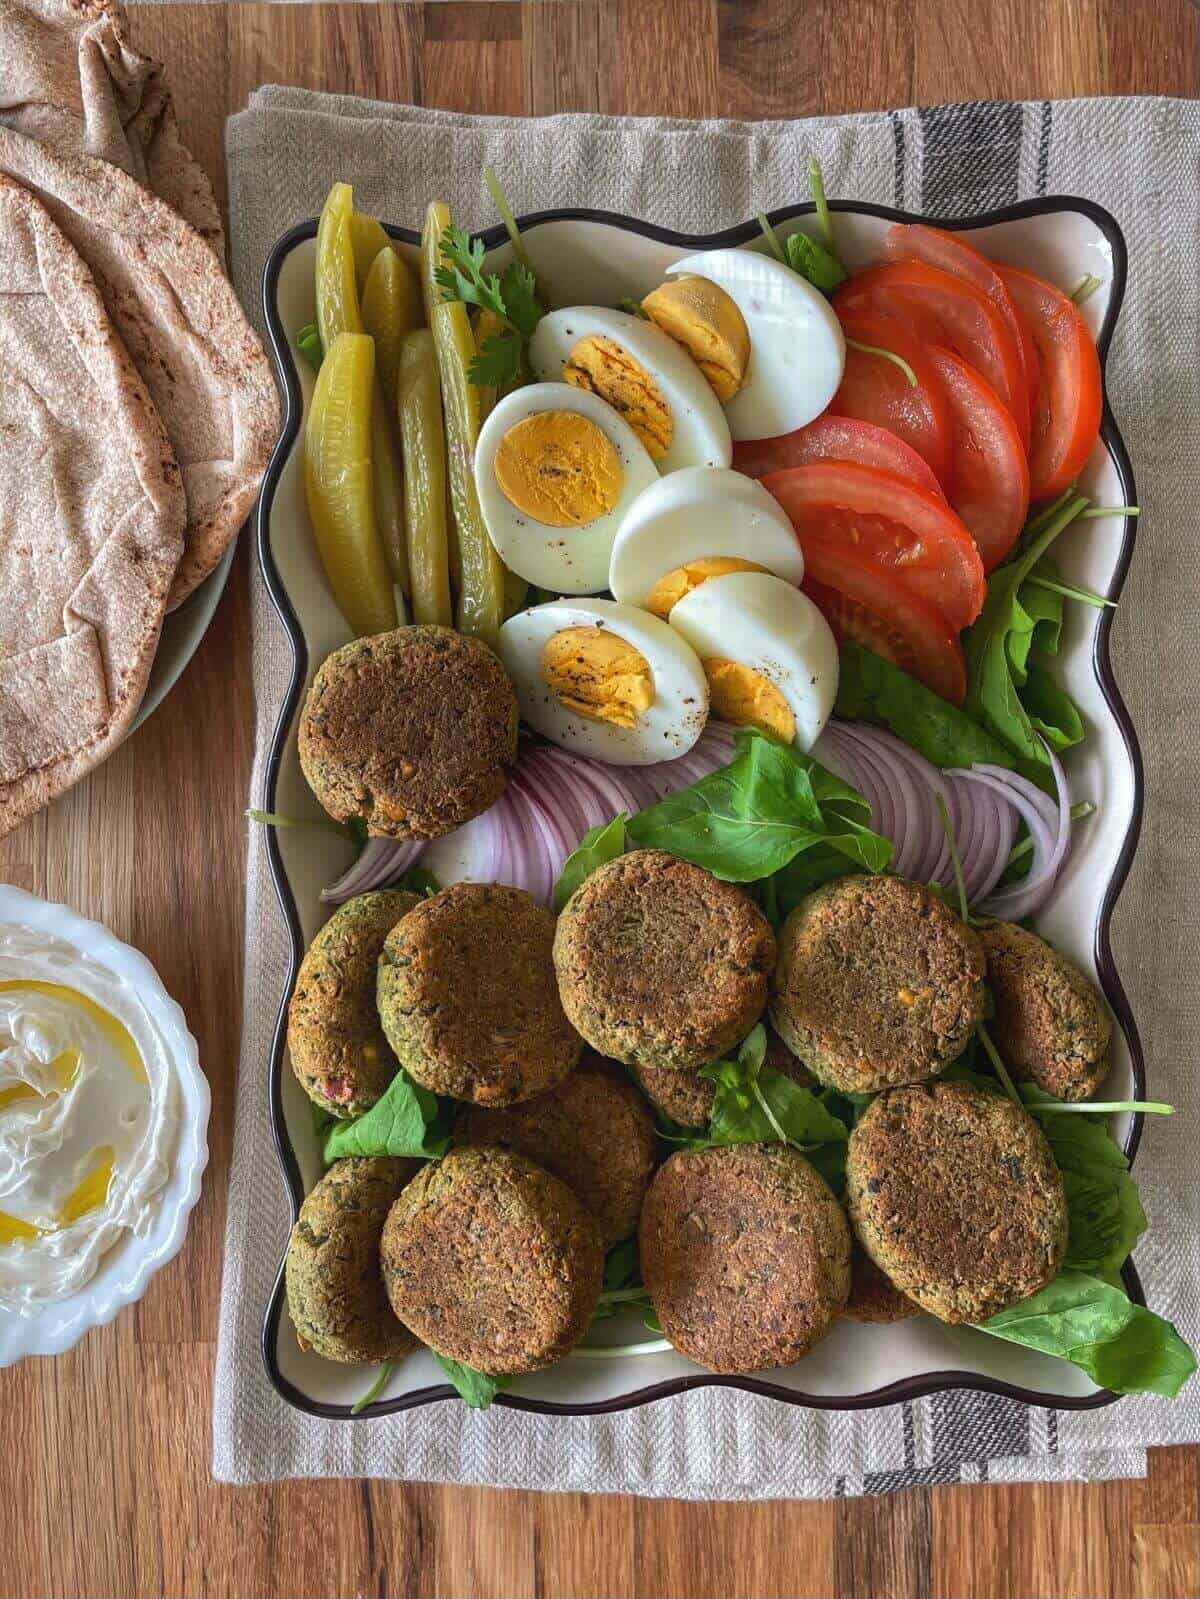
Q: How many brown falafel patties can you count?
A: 13